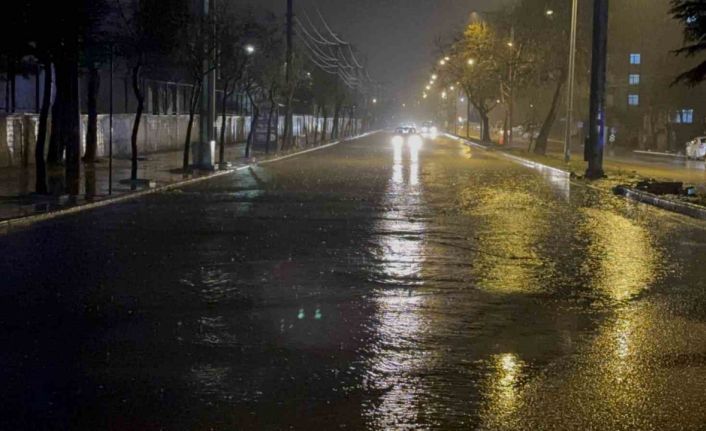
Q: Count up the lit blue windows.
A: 4